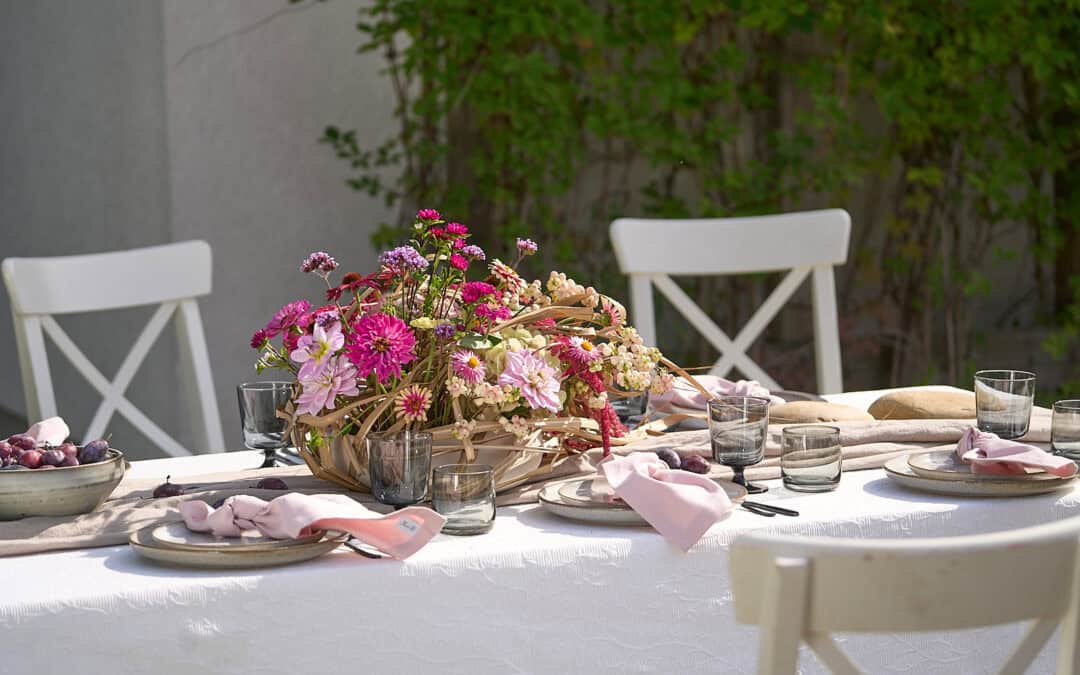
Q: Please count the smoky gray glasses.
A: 8